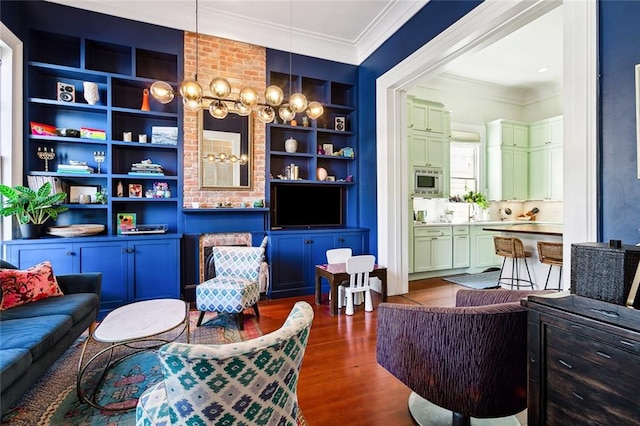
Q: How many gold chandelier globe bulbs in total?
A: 12